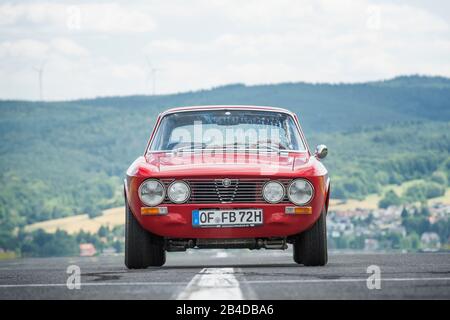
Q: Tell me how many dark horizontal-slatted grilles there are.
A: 1